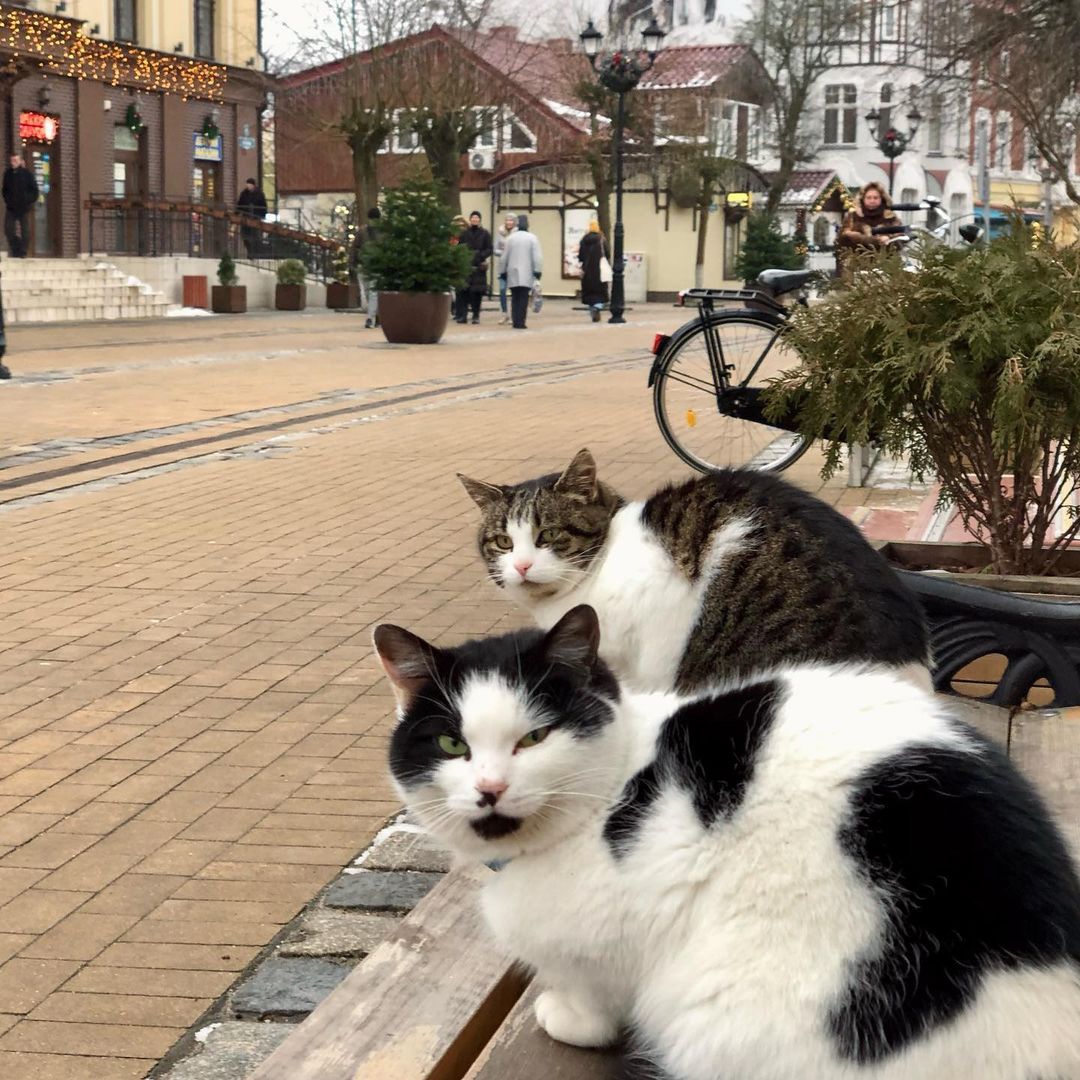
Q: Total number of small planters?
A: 3